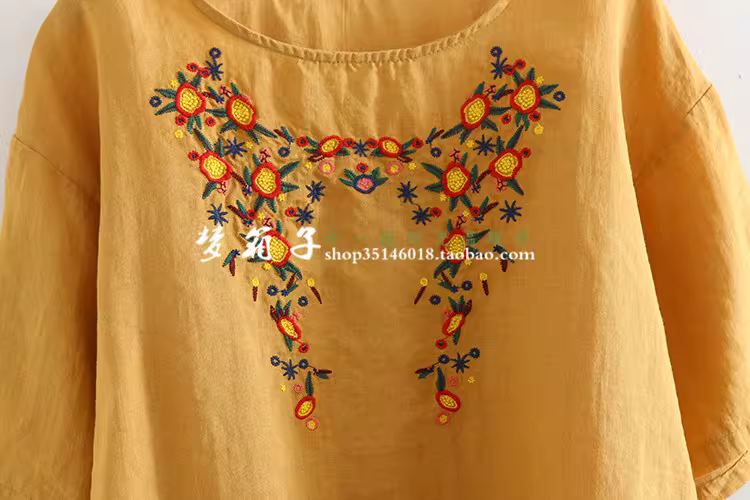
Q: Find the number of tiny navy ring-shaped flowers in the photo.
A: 14